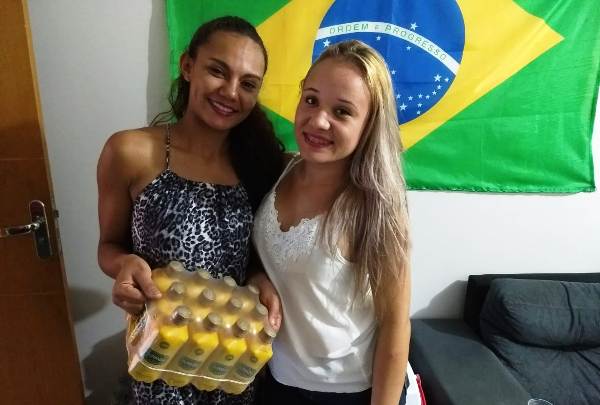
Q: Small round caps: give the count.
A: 12